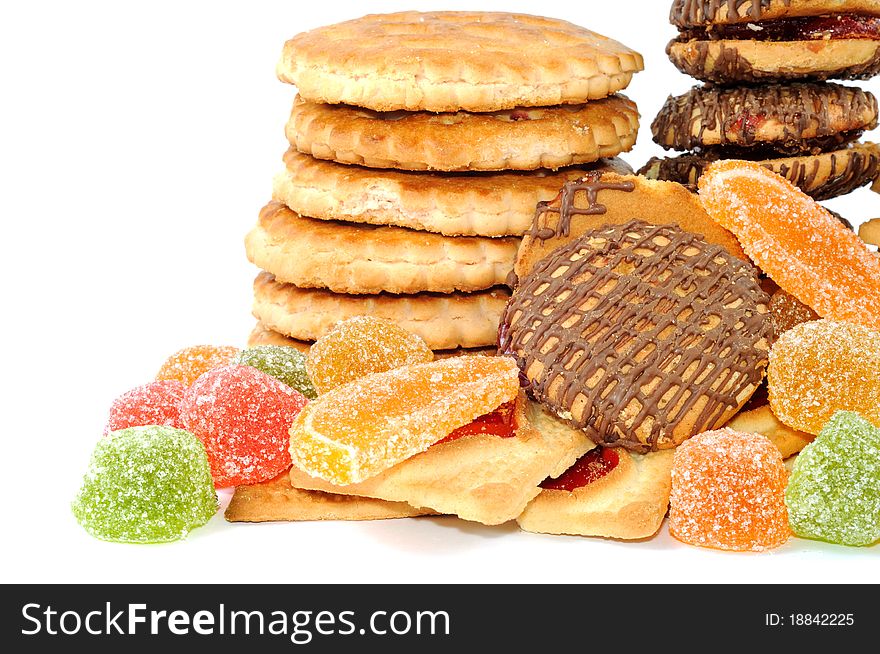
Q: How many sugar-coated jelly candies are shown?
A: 11